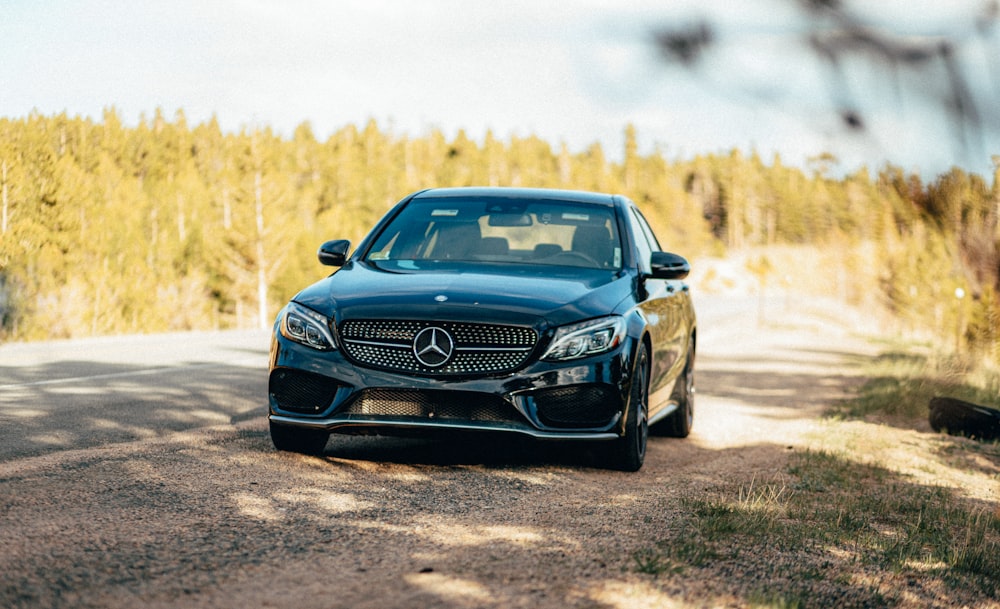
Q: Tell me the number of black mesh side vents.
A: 2